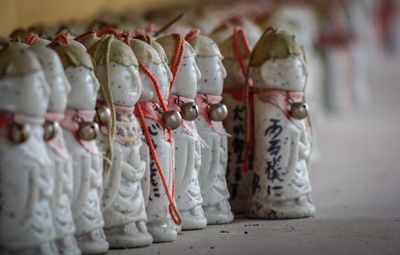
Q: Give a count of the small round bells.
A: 8